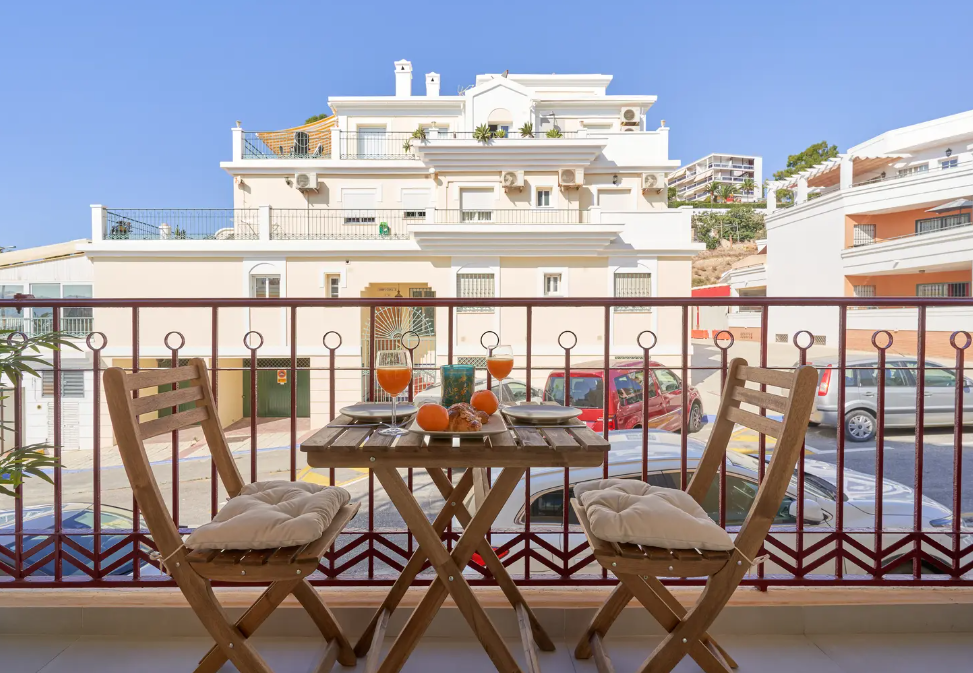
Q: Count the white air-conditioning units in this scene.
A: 6